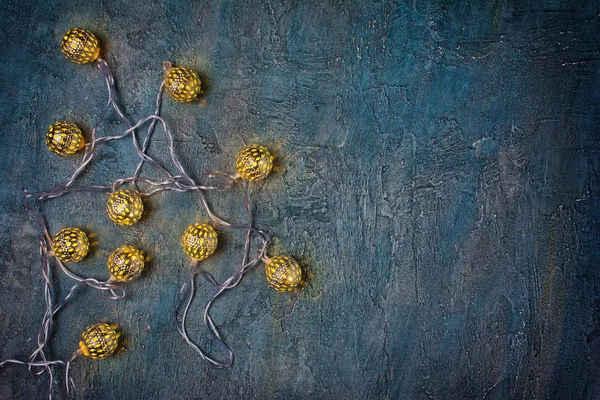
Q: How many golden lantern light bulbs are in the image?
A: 10